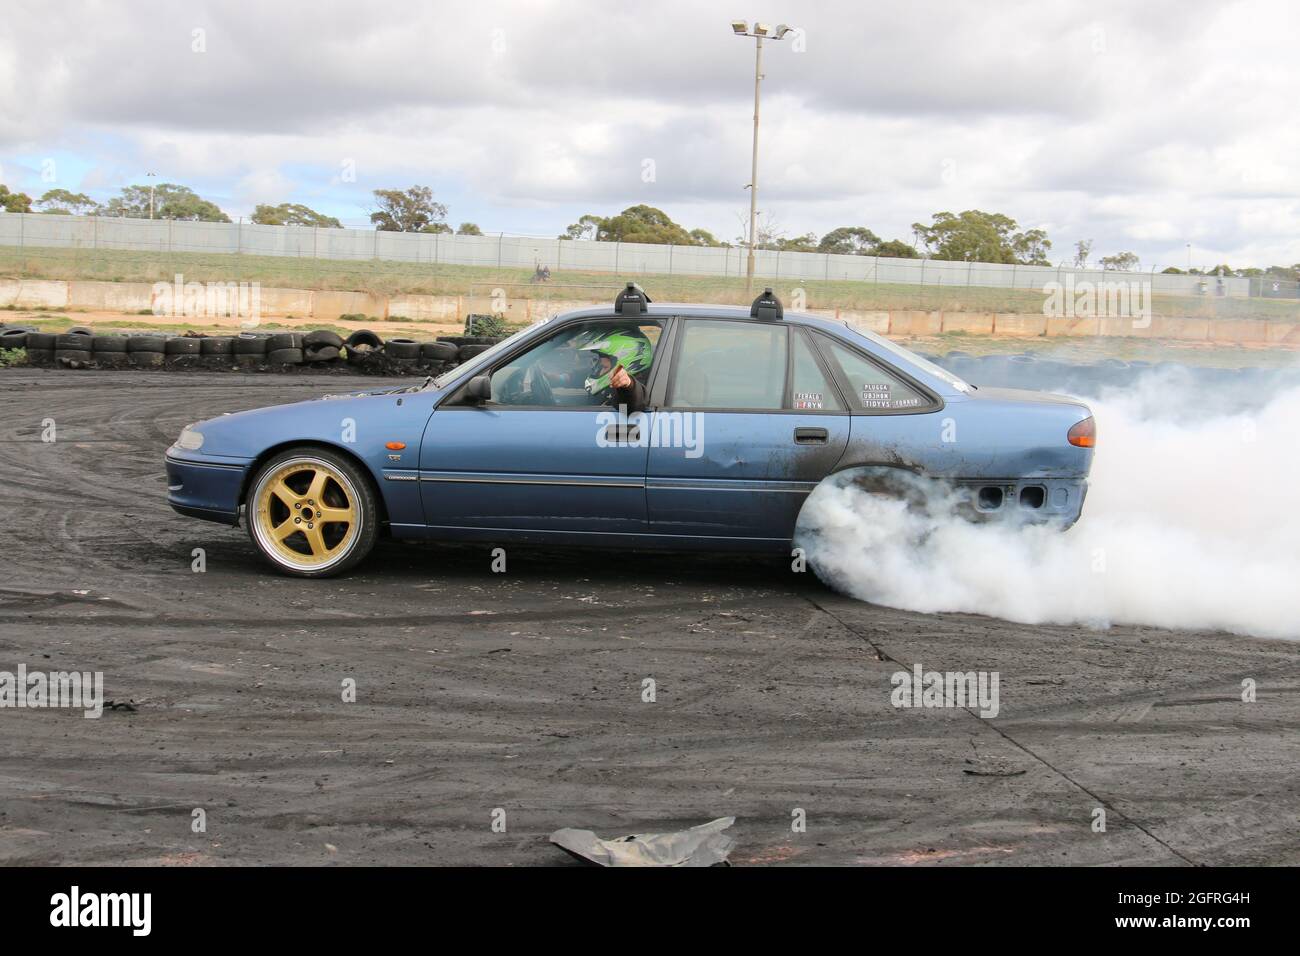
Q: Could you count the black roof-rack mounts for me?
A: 2